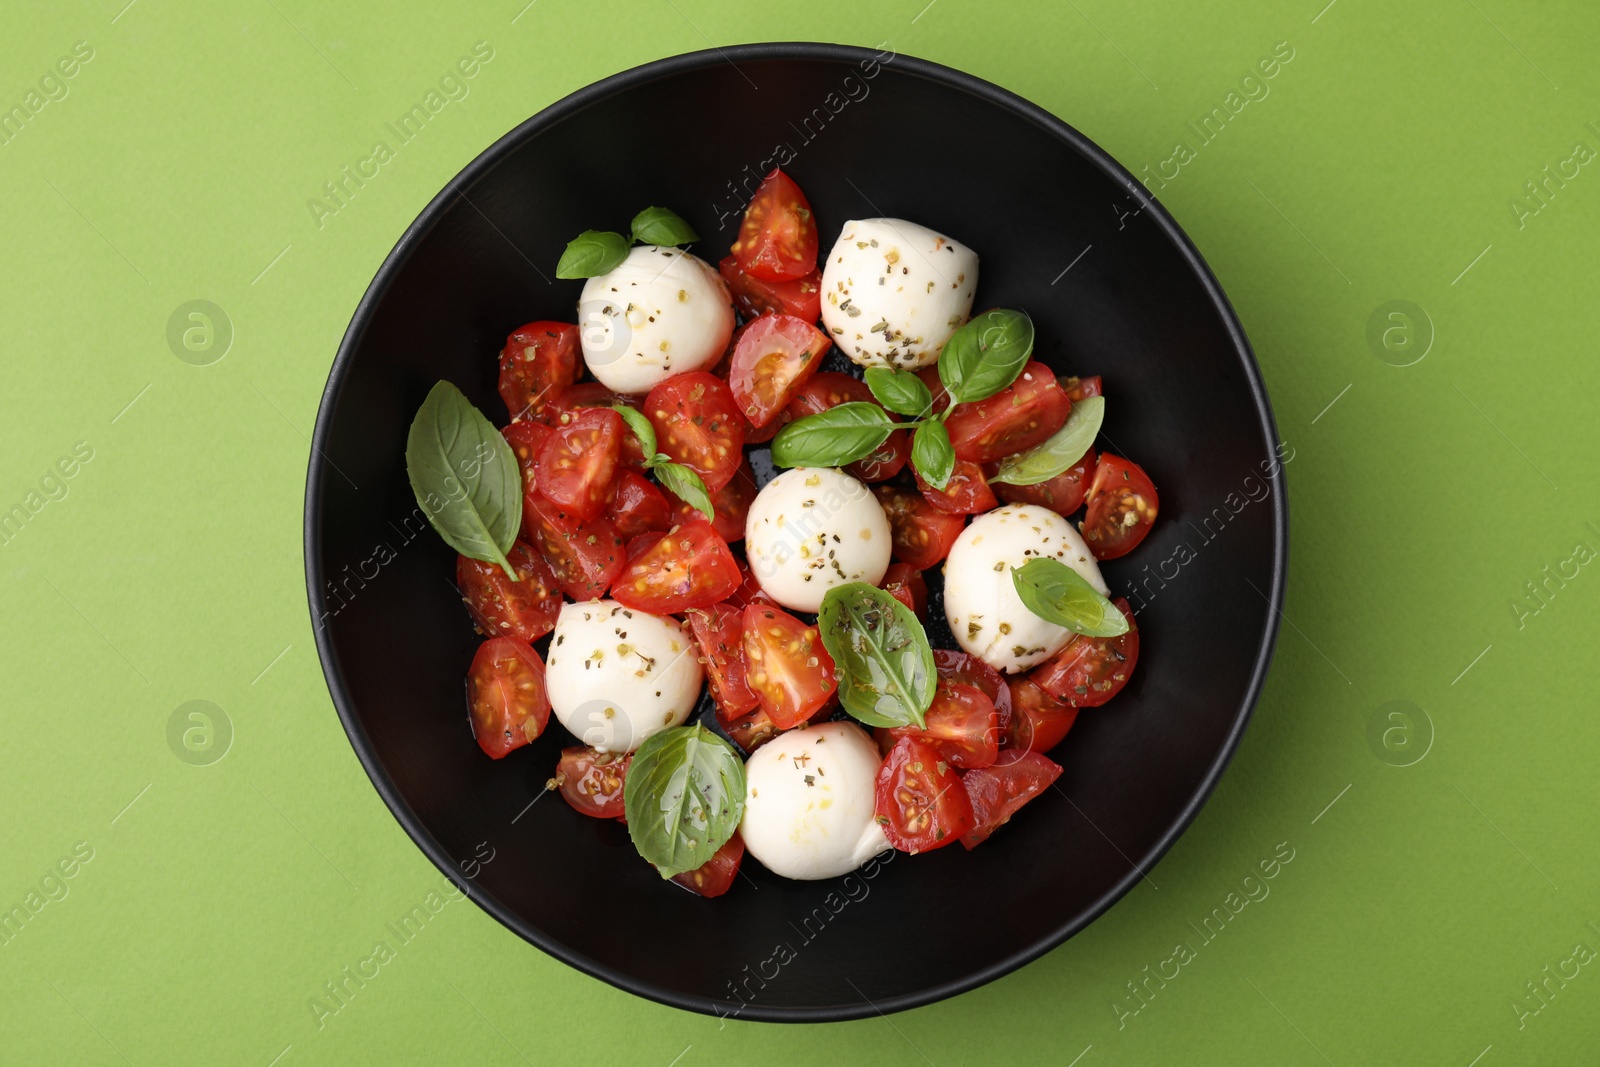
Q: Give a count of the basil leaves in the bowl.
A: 13